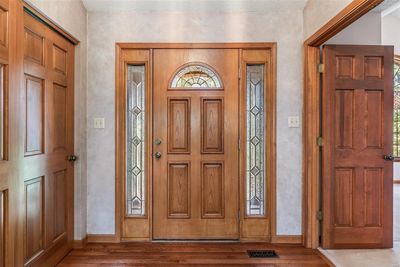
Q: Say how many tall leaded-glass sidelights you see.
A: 2